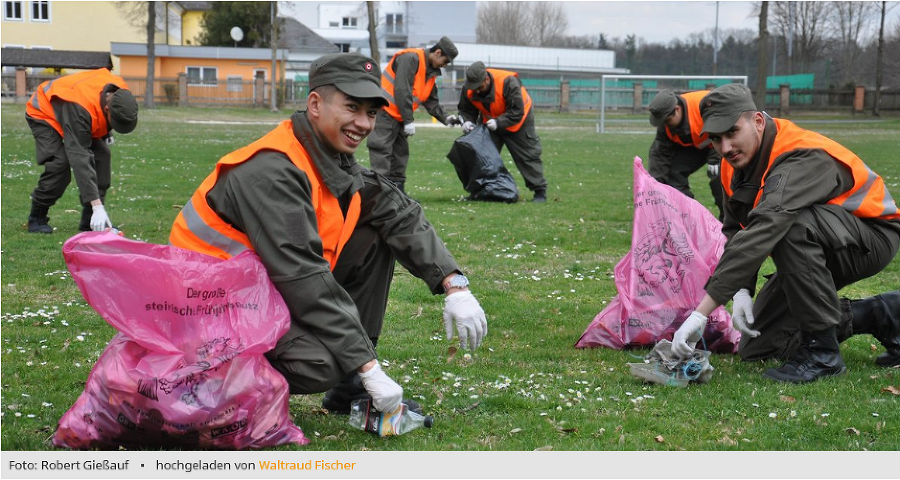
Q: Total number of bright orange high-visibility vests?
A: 6